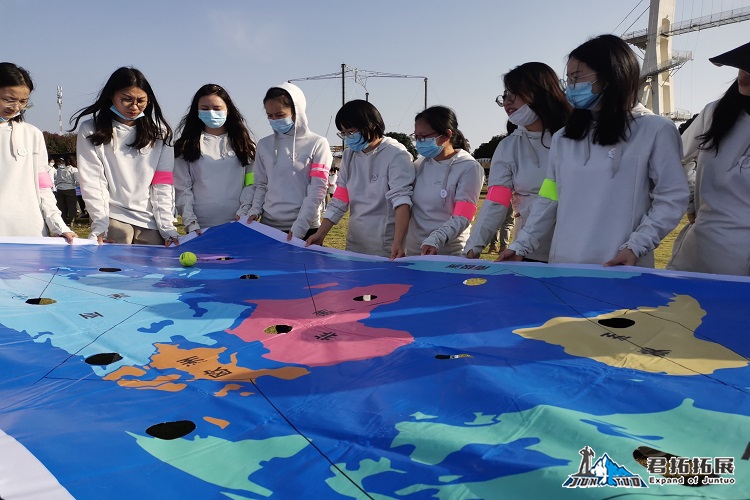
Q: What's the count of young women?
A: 9